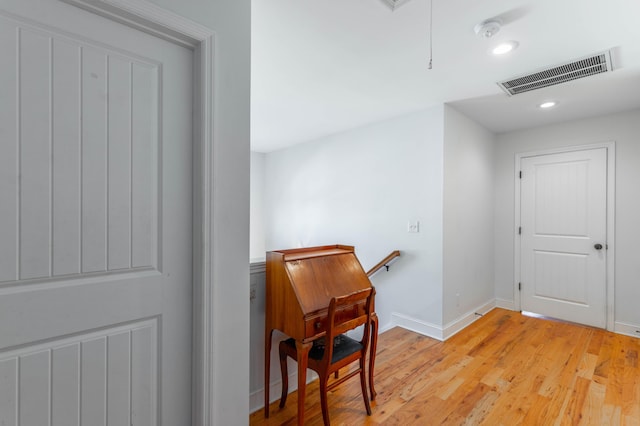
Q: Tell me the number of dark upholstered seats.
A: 1